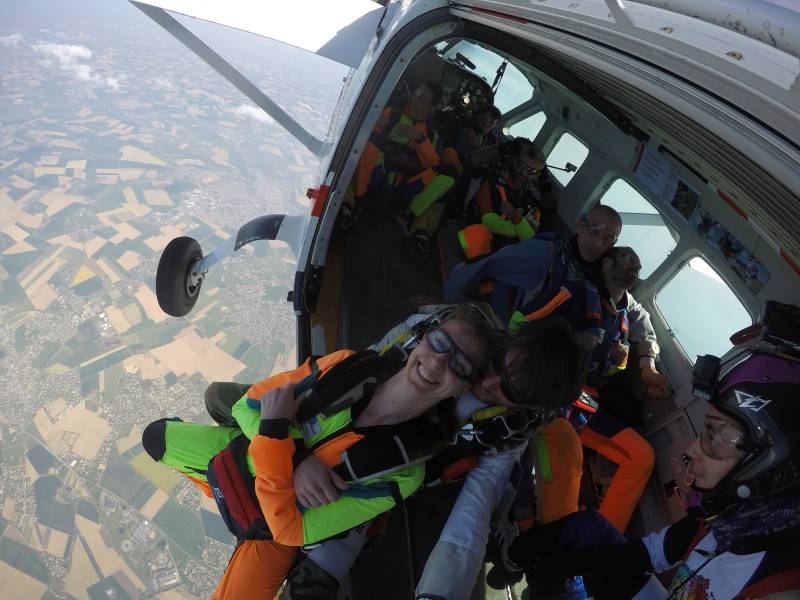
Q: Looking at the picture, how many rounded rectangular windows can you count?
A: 3